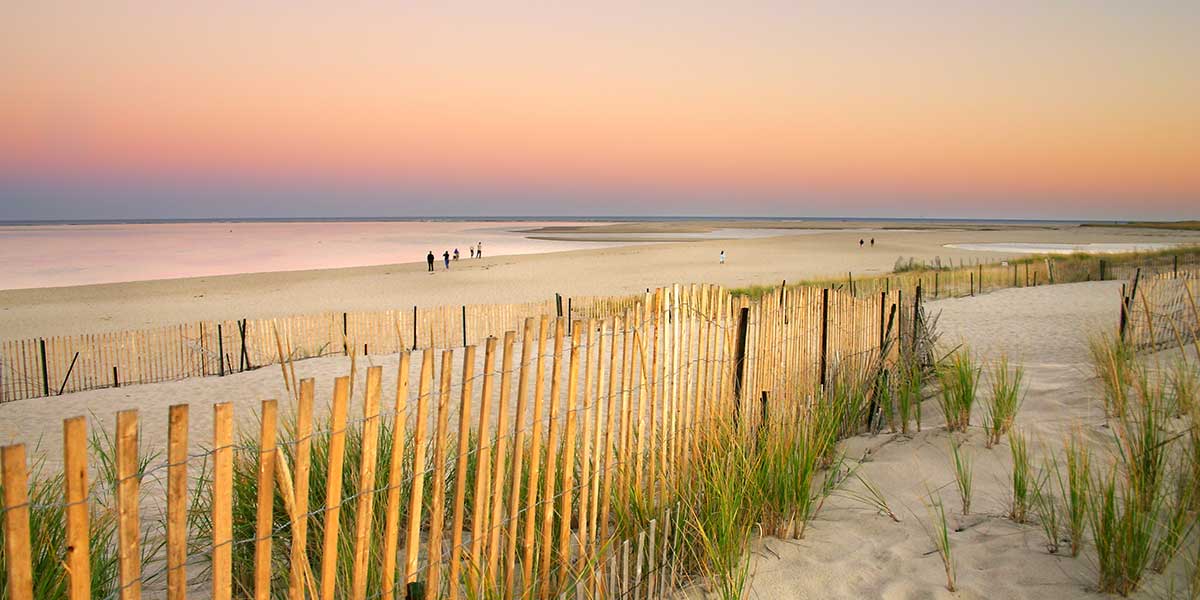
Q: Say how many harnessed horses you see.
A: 0